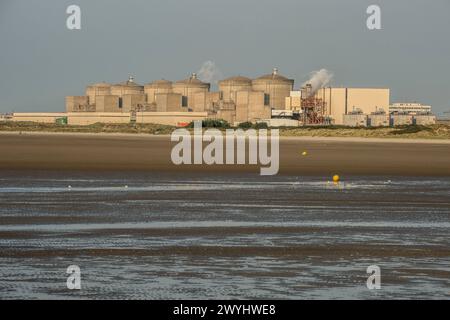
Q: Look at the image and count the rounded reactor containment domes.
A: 6